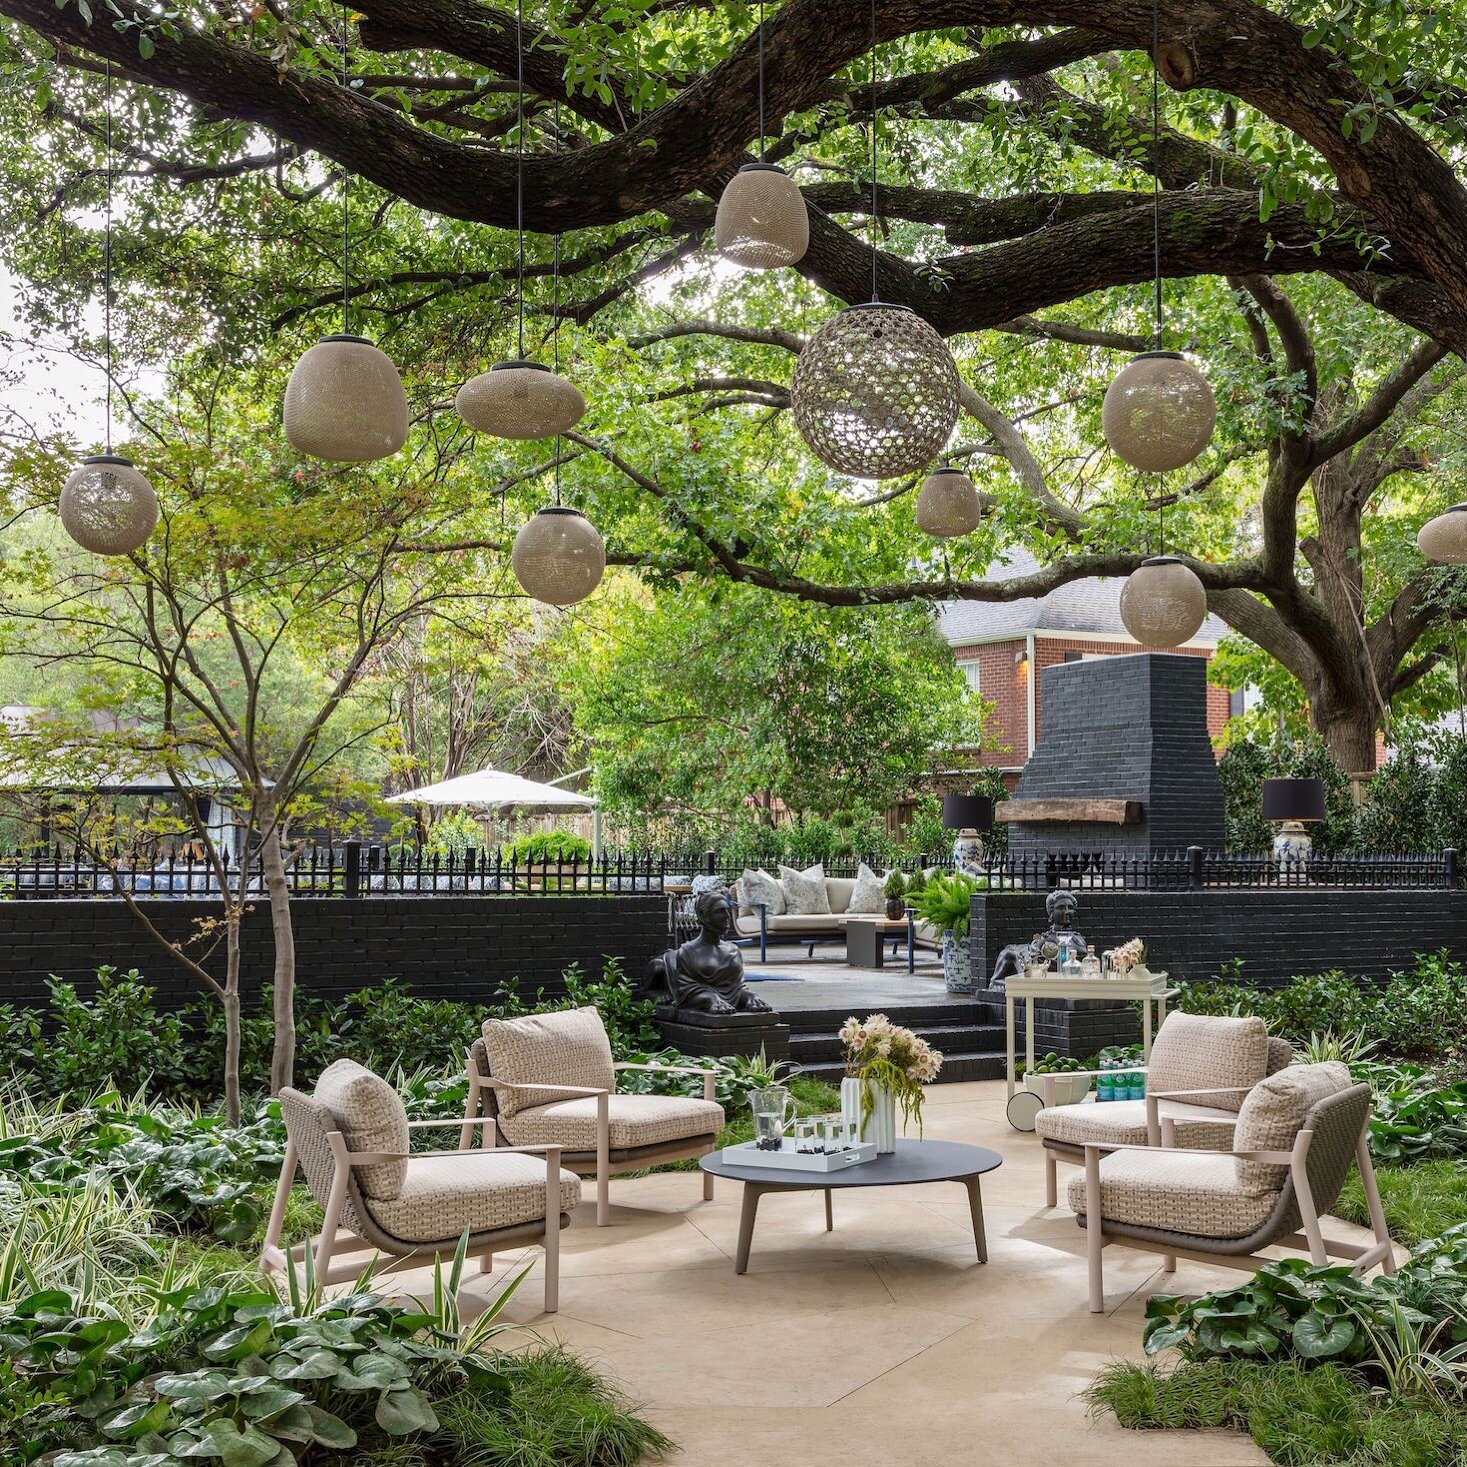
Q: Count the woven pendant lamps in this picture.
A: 10